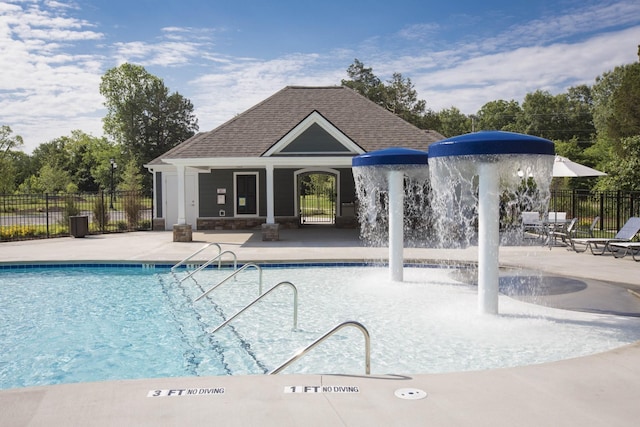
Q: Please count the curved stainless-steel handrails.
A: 5